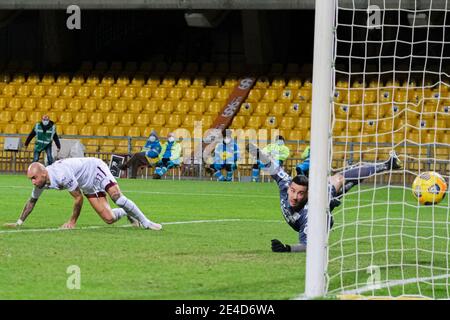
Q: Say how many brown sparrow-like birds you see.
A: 0